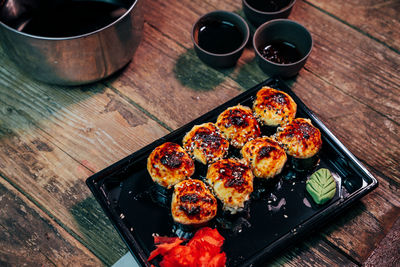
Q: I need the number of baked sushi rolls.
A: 8